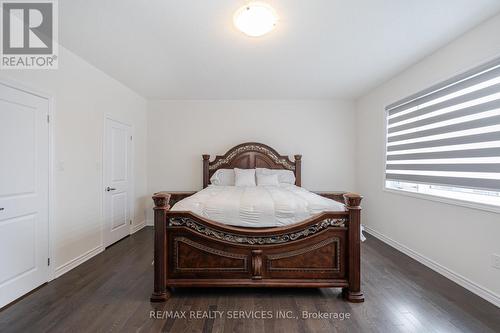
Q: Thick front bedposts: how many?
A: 2